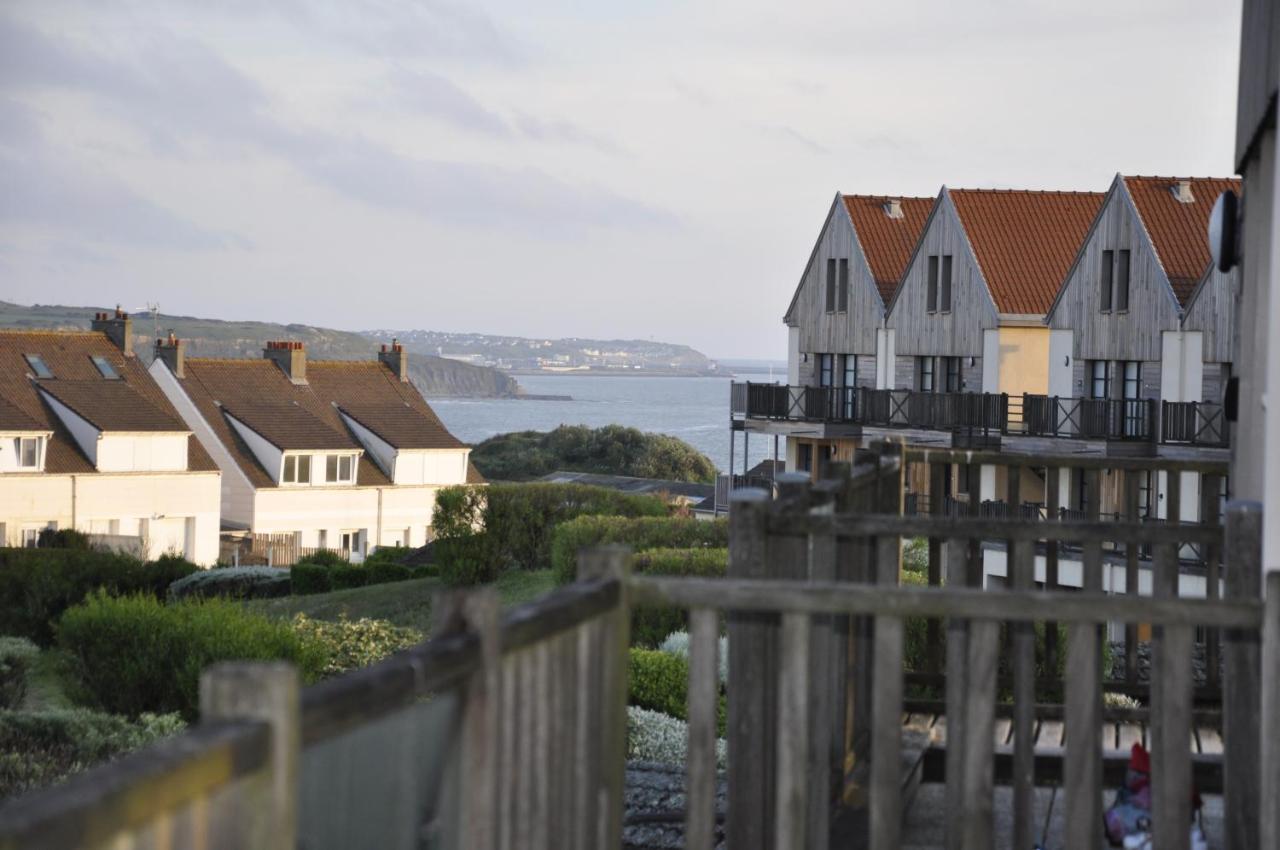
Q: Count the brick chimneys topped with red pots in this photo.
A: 4